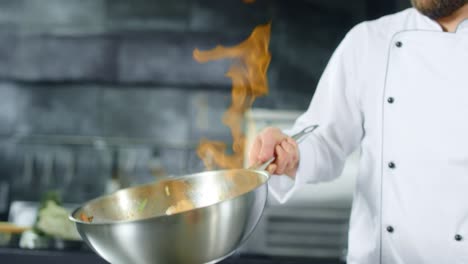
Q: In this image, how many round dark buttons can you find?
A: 5